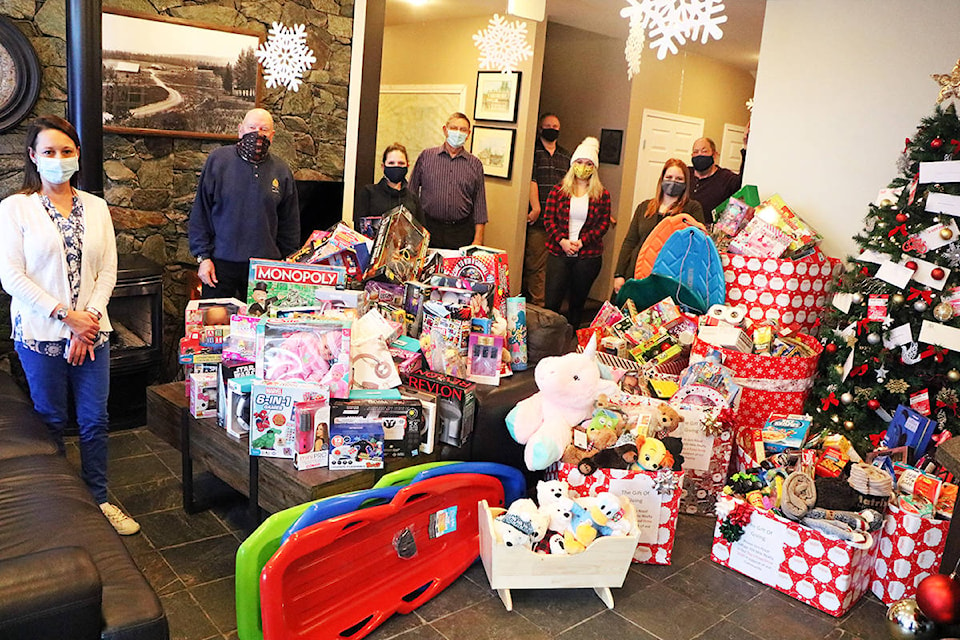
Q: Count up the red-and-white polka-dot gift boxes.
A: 4